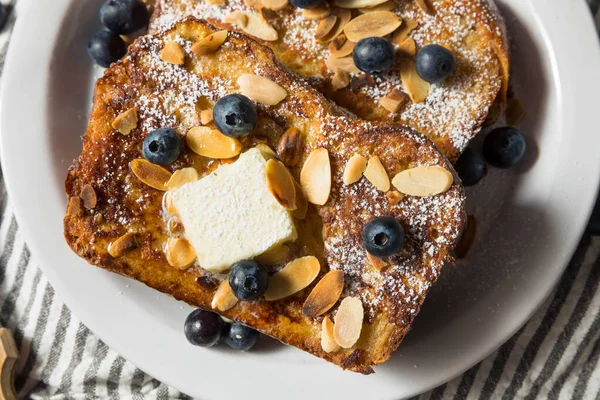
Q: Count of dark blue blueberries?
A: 13